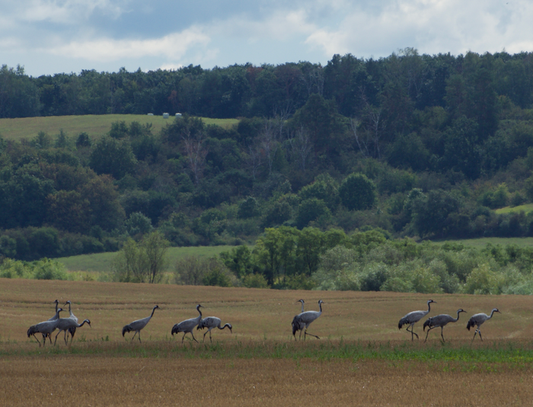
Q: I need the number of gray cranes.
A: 12